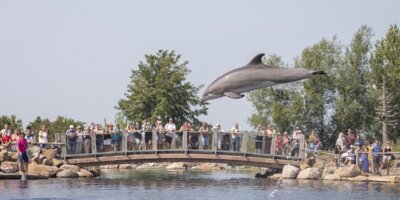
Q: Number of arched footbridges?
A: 1